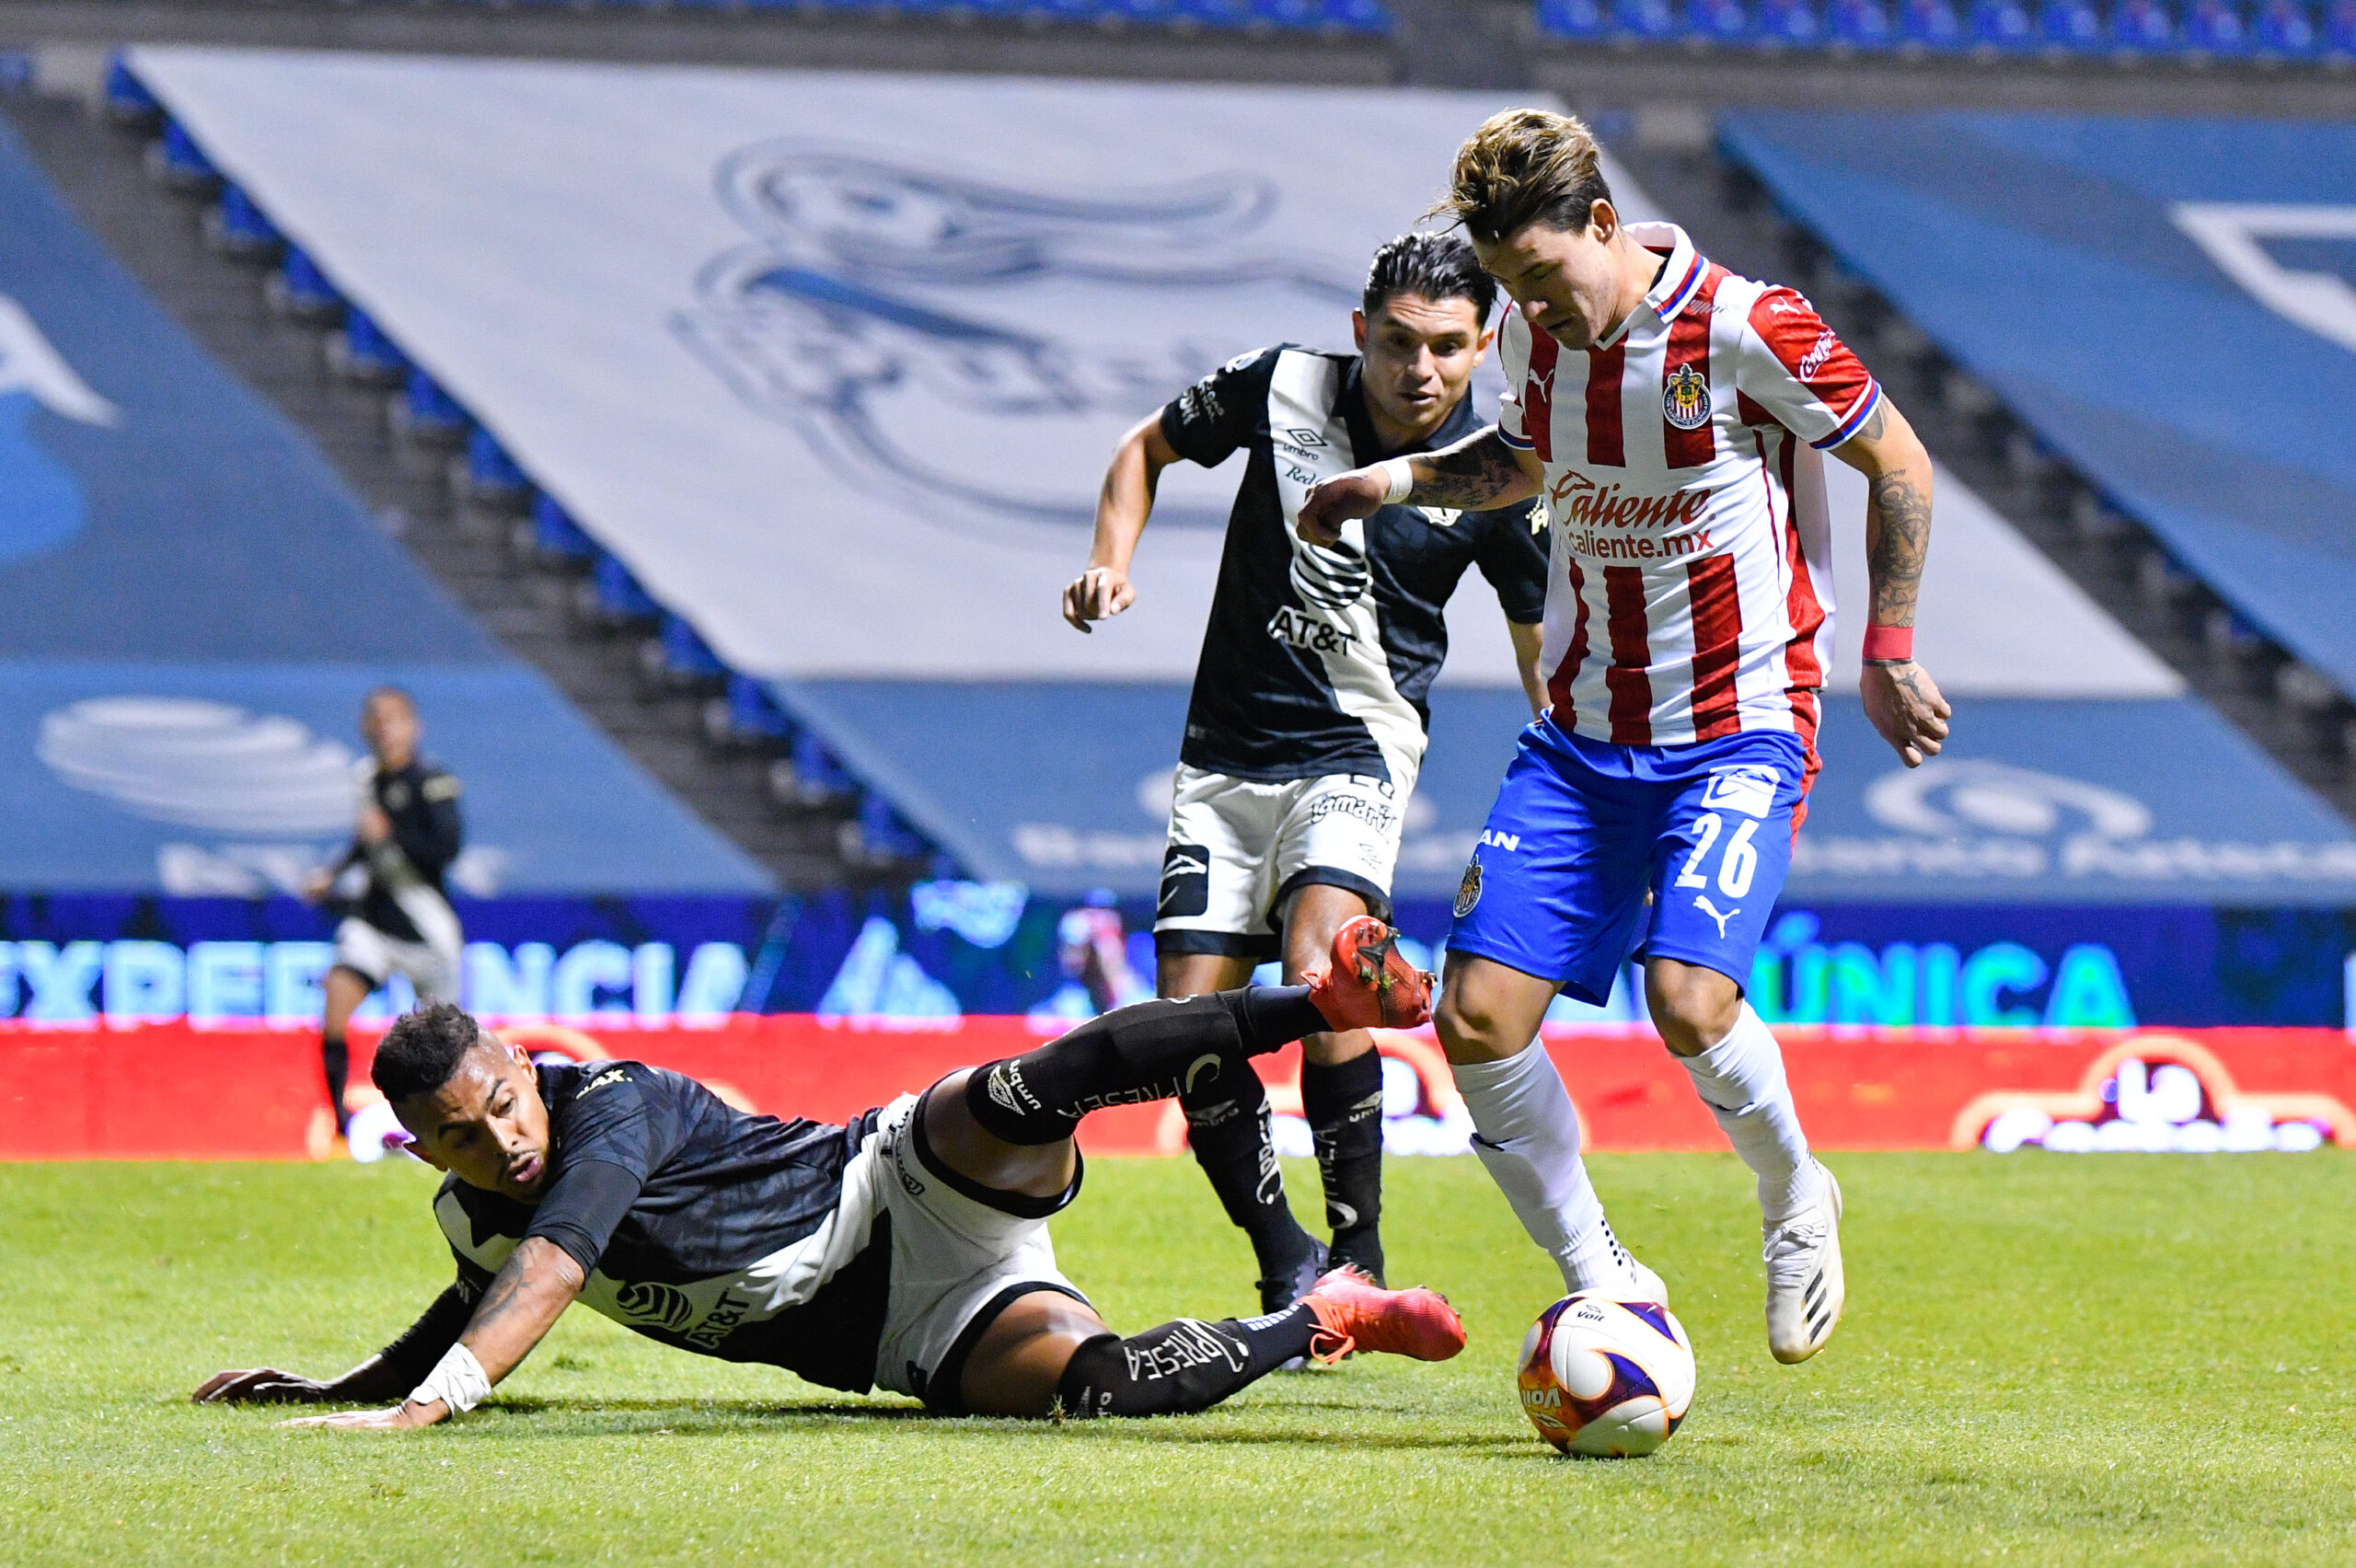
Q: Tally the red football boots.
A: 2